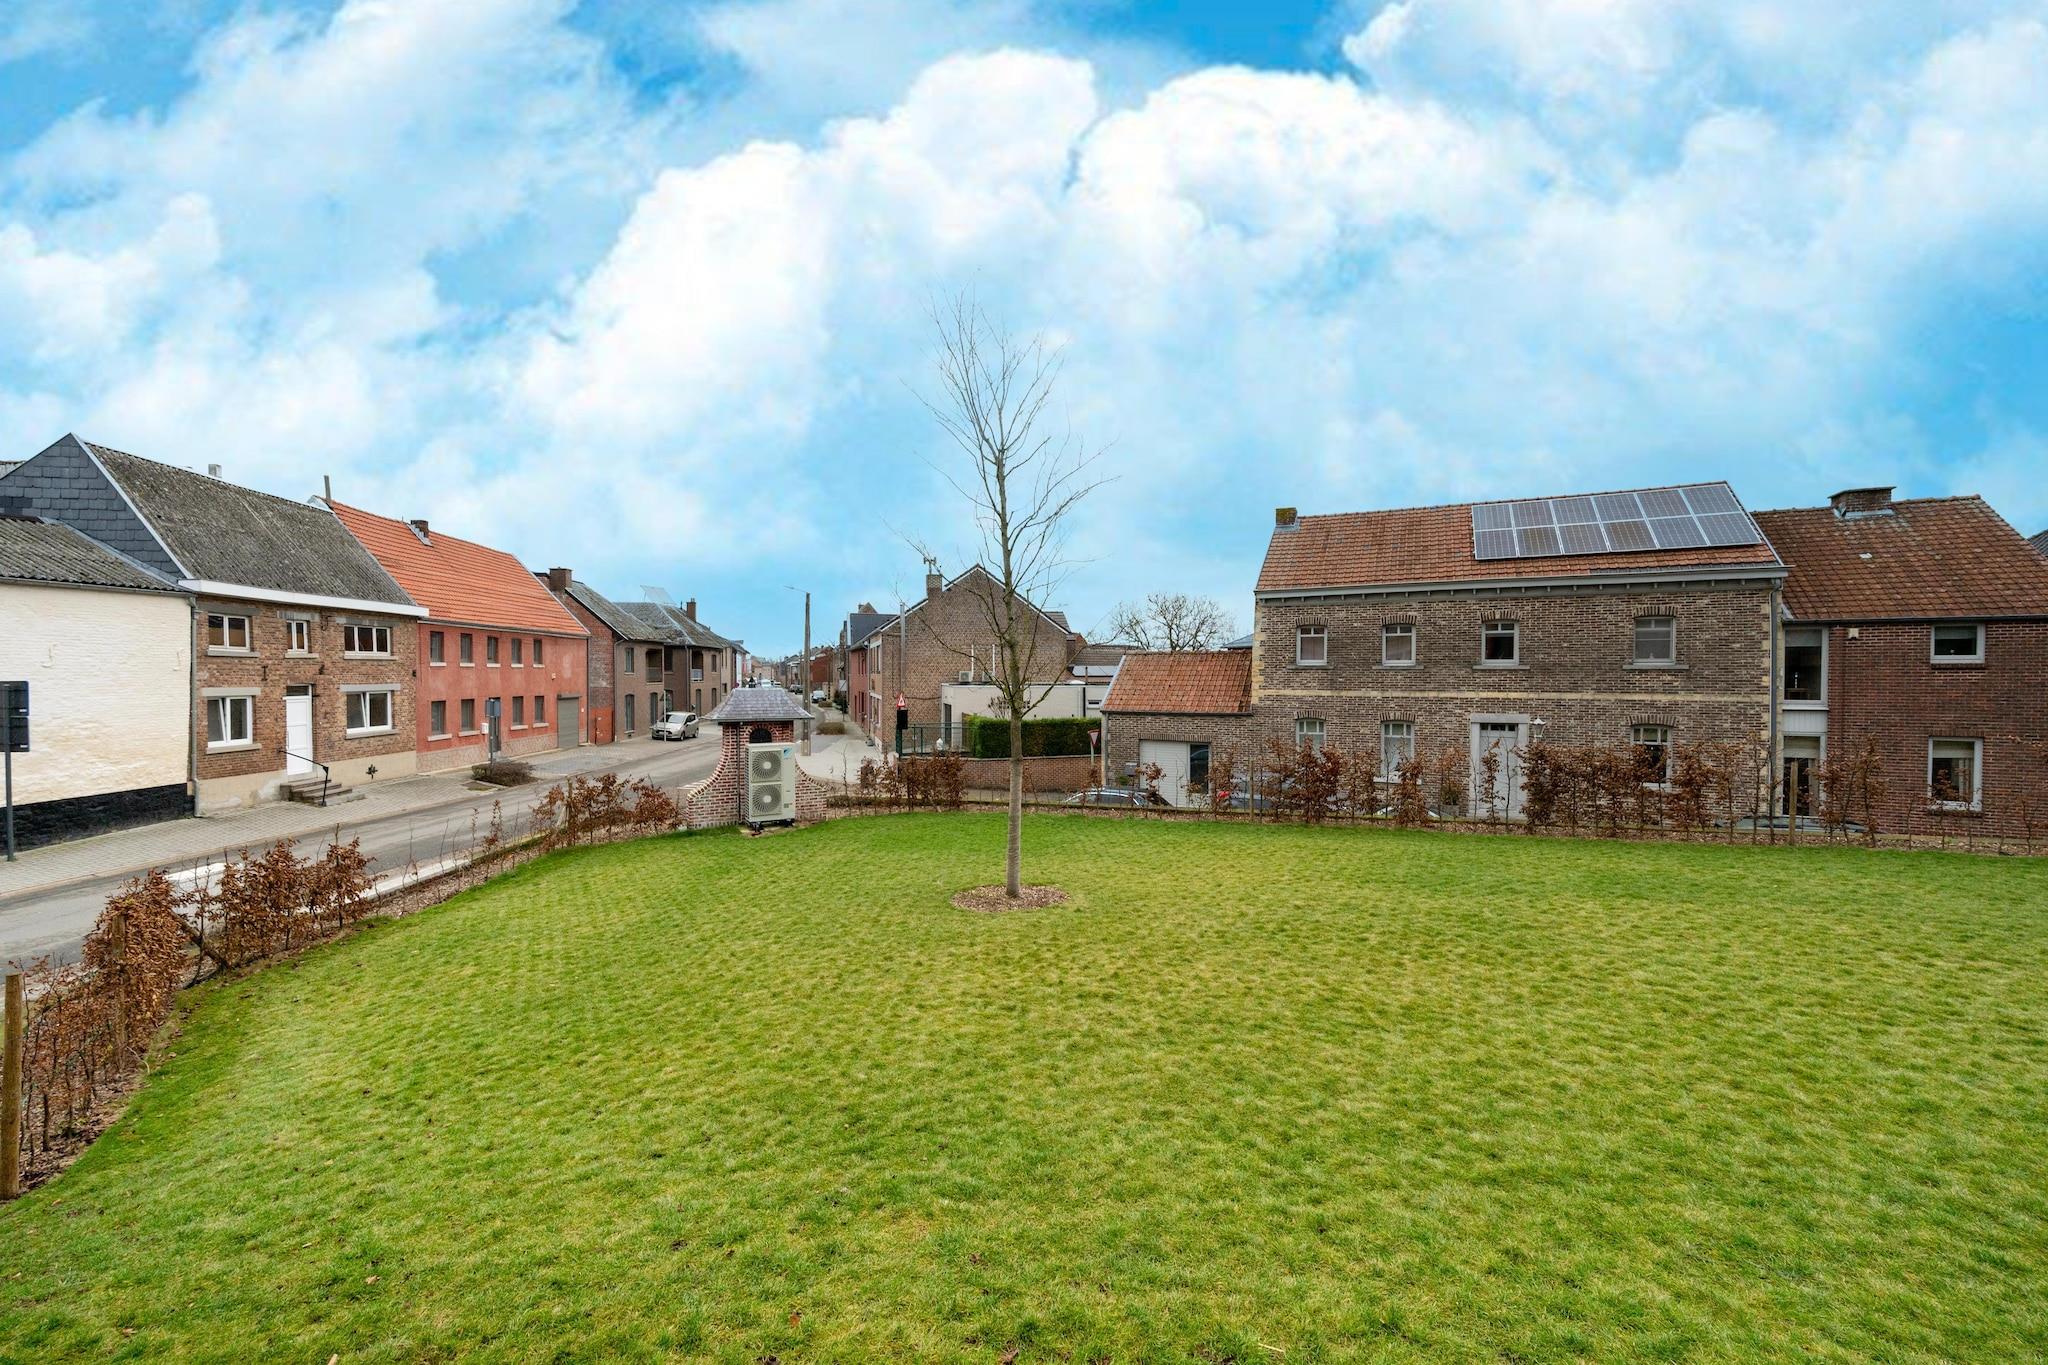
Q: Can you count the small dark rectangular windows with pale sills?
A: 9